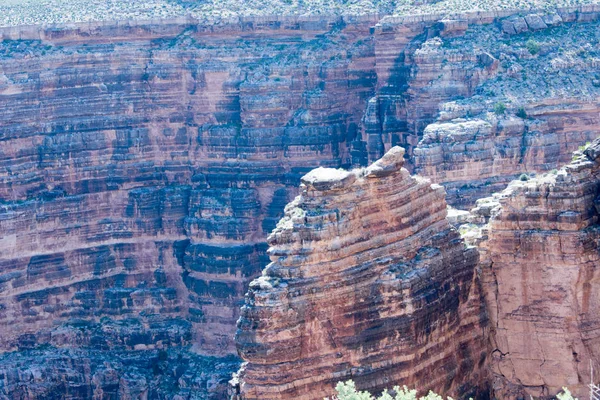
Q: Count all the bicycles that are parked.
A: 0